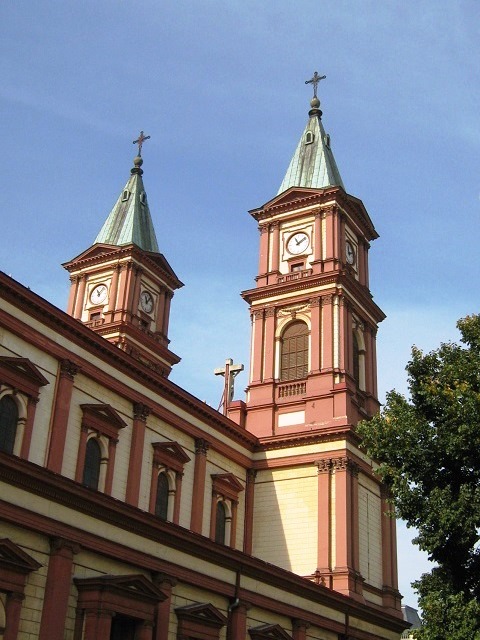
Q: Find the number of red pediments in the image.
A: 12